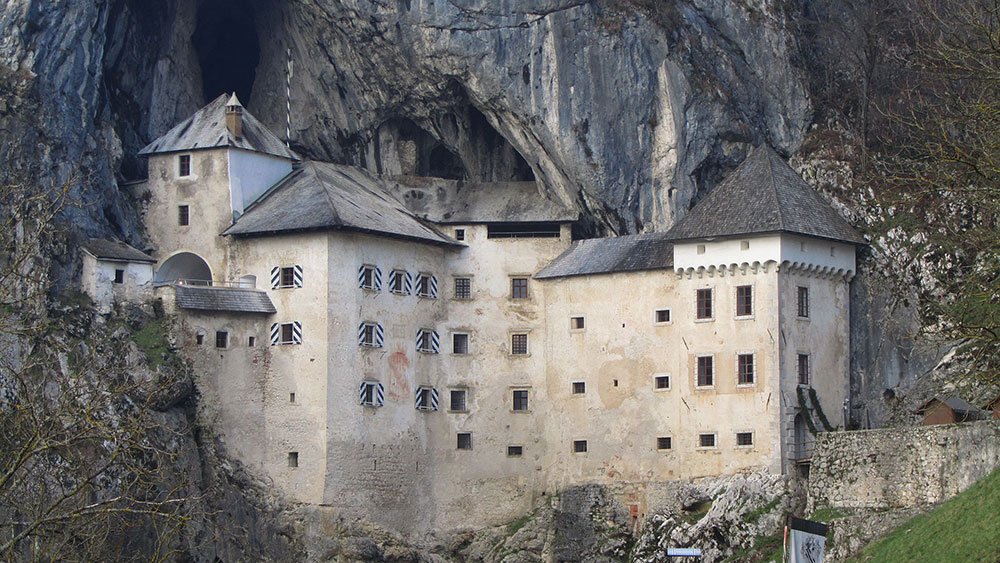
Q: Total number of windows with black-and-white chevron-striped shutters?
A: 9